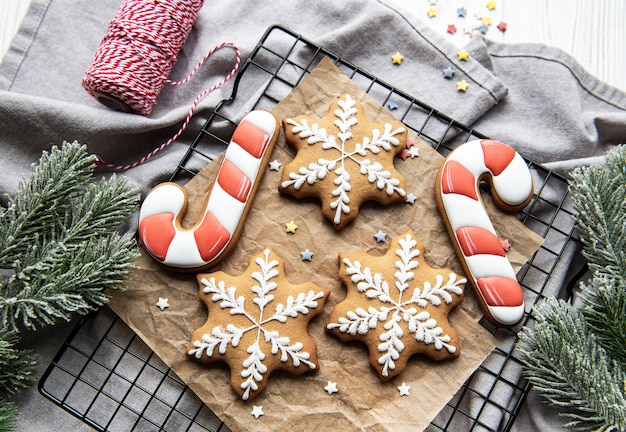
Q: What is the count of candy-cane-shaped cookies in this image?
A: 2